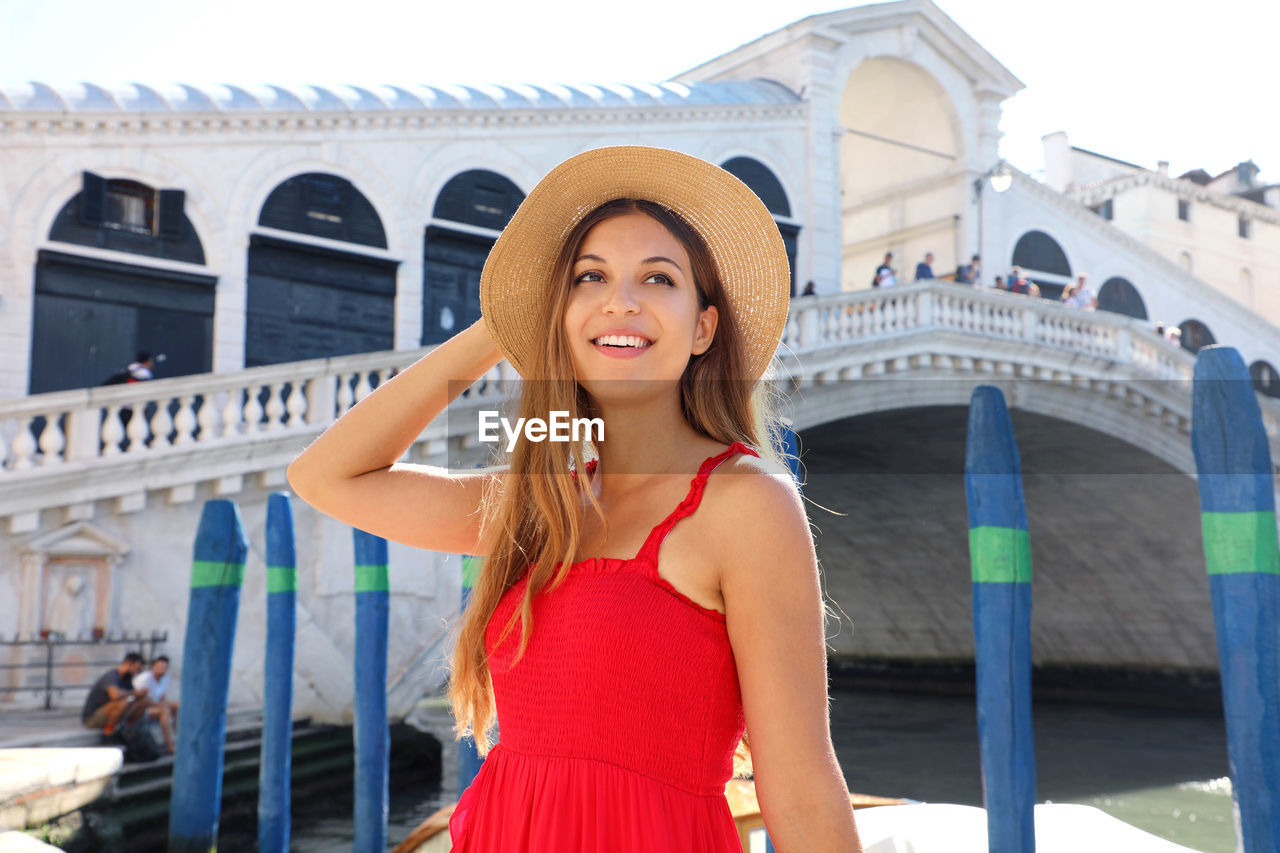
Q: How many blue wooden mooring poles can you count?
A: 7